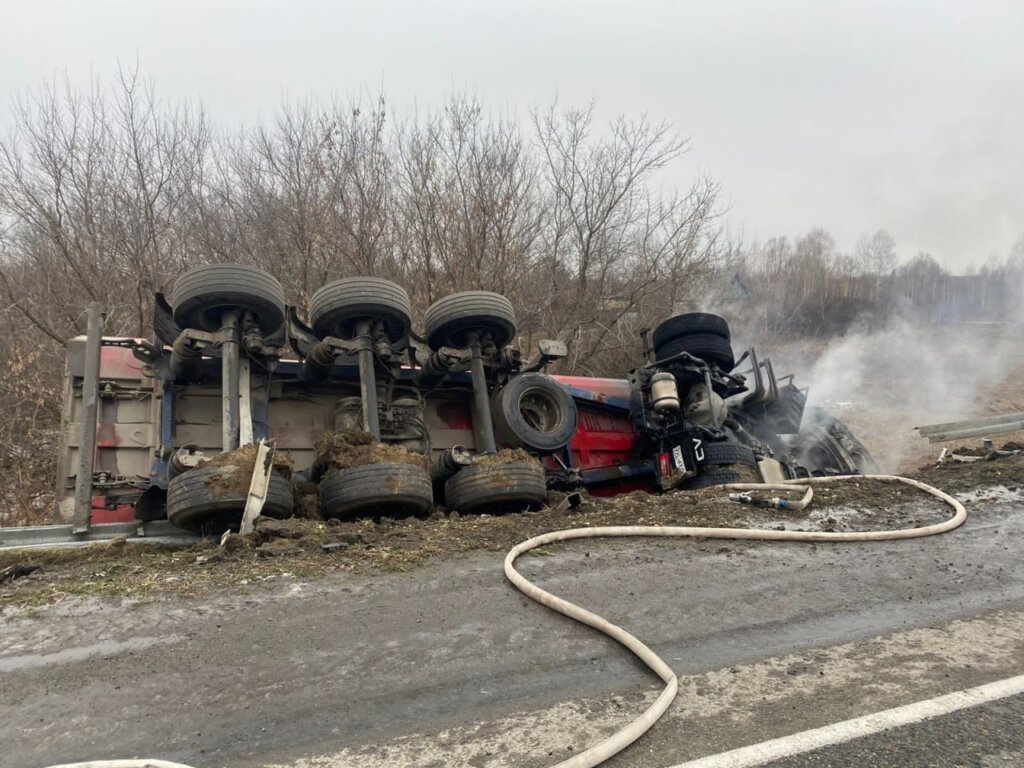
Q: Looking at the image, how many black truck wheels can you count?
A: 11